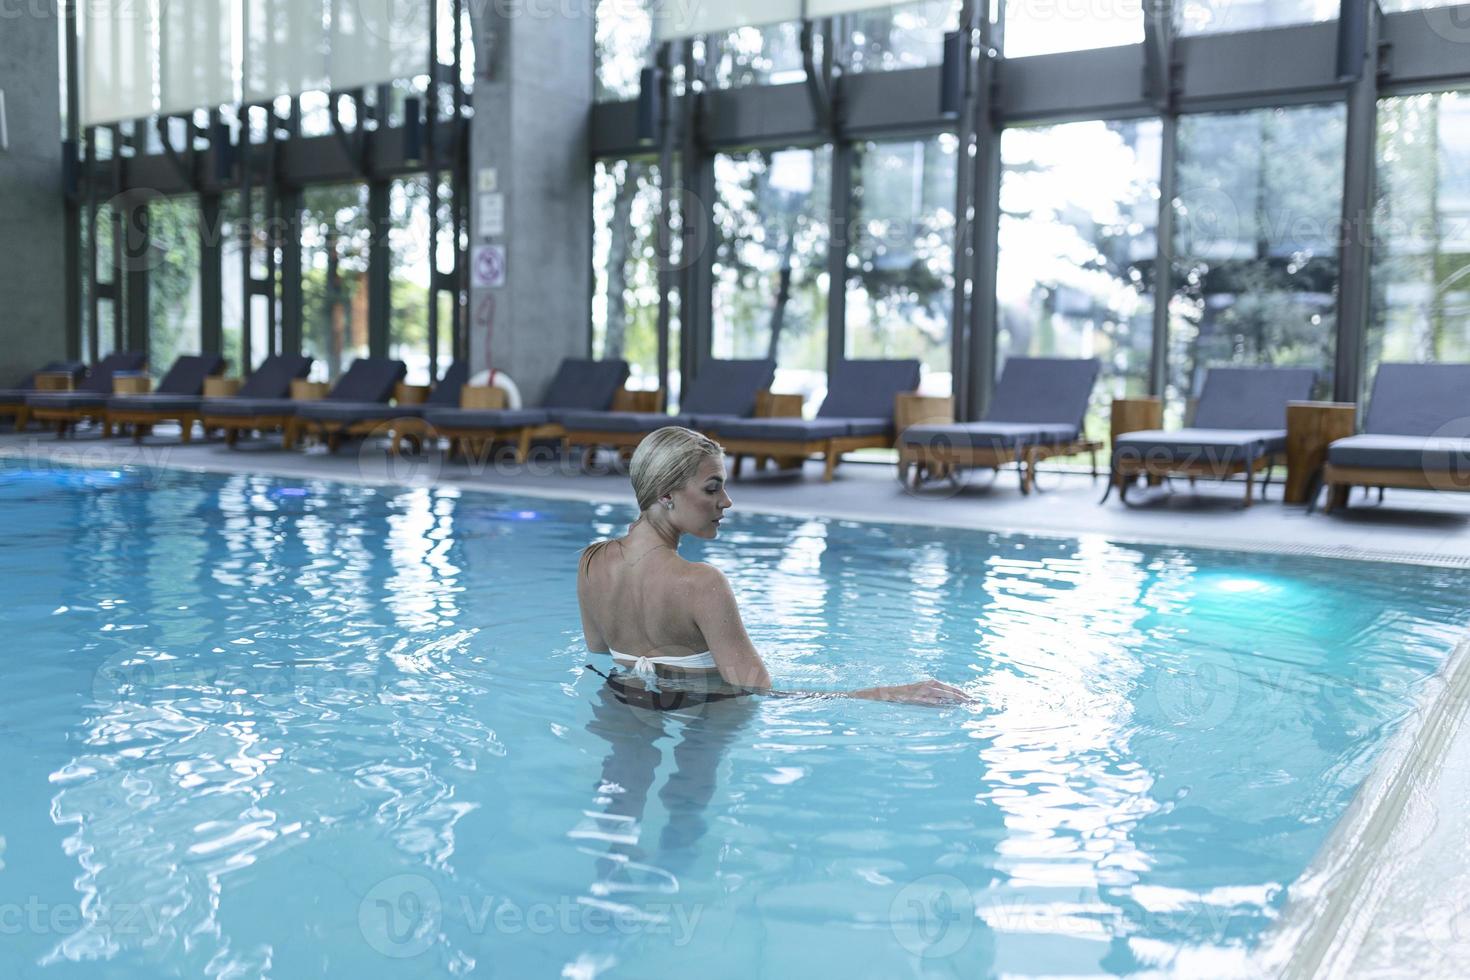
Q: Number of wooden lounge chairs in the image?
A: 12